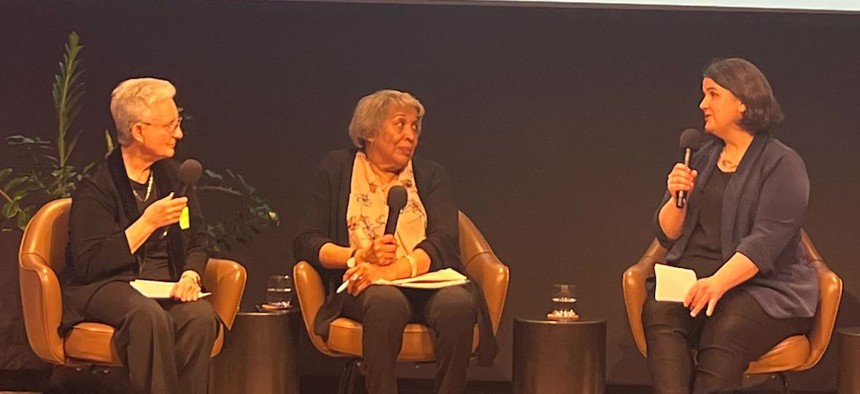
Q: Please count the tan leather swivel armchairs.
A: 3